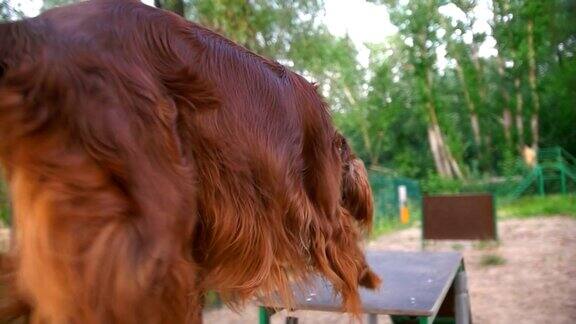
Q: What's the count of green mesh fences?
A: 1